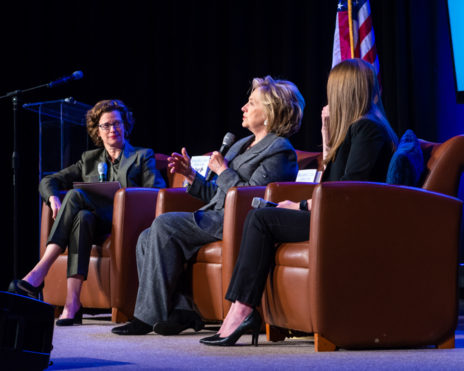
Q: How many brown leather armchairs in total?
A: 3